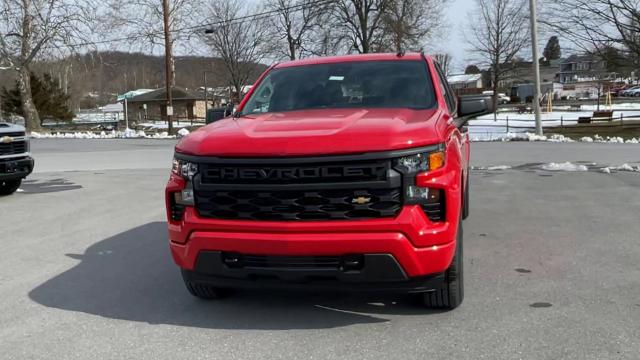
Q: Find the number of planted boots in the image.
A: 0